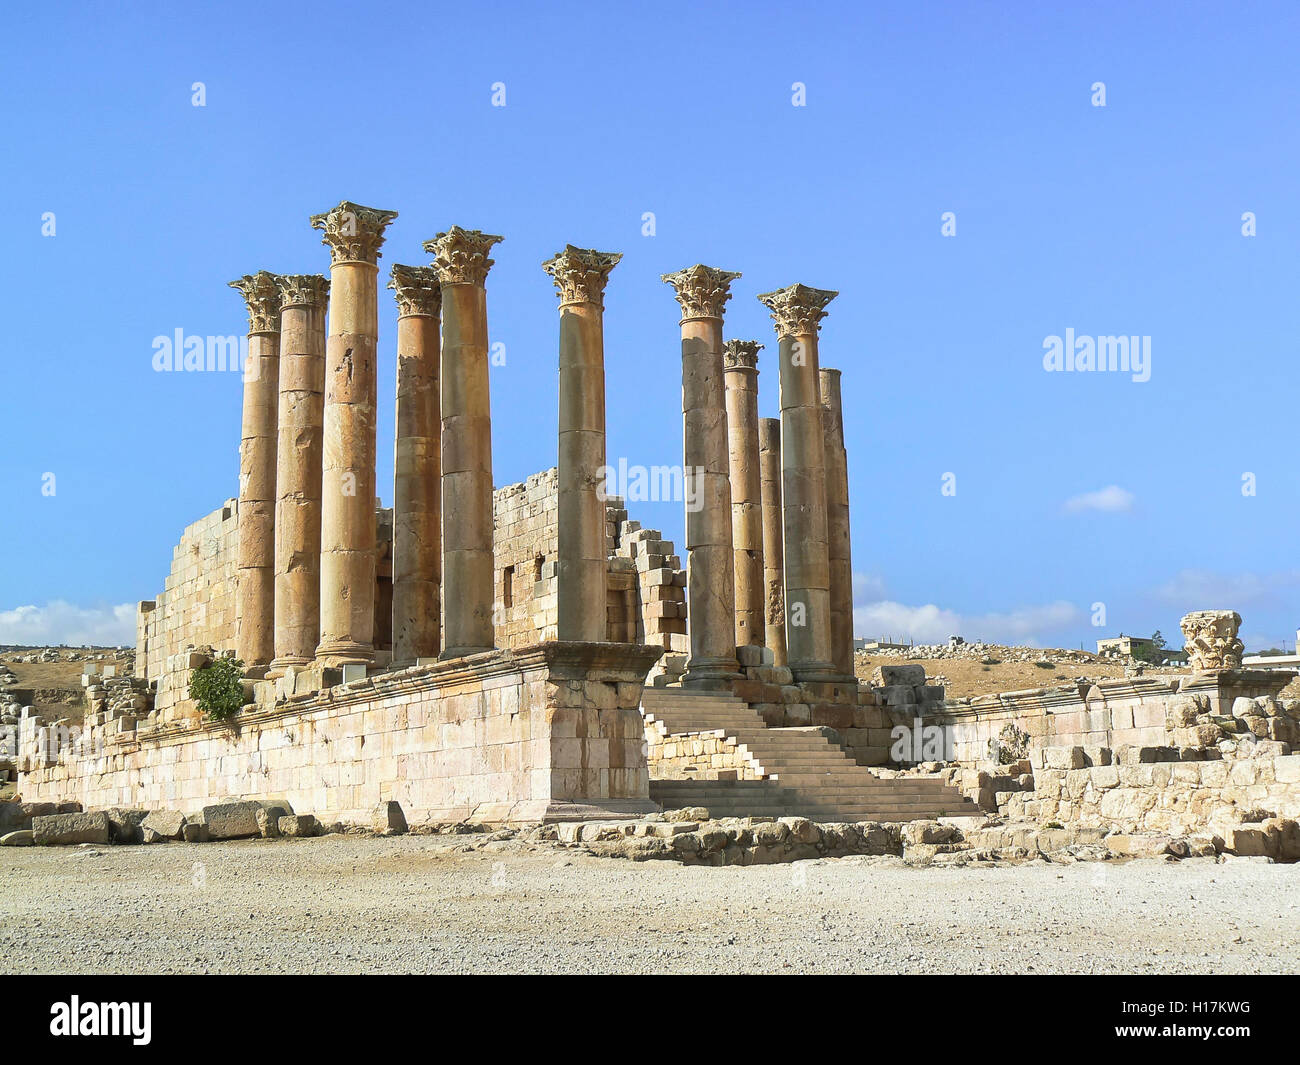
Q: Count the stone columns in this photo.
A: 11